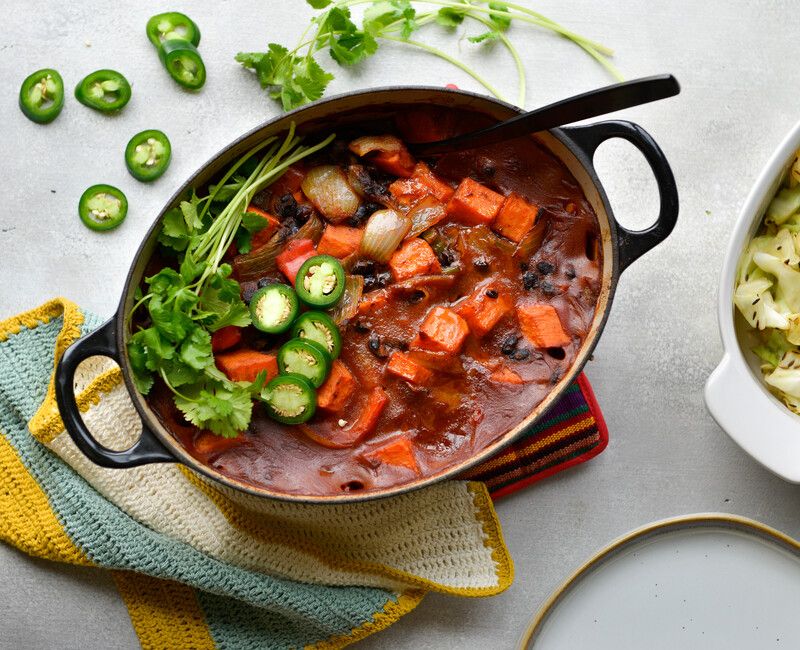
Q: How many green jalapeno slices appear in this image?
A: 11